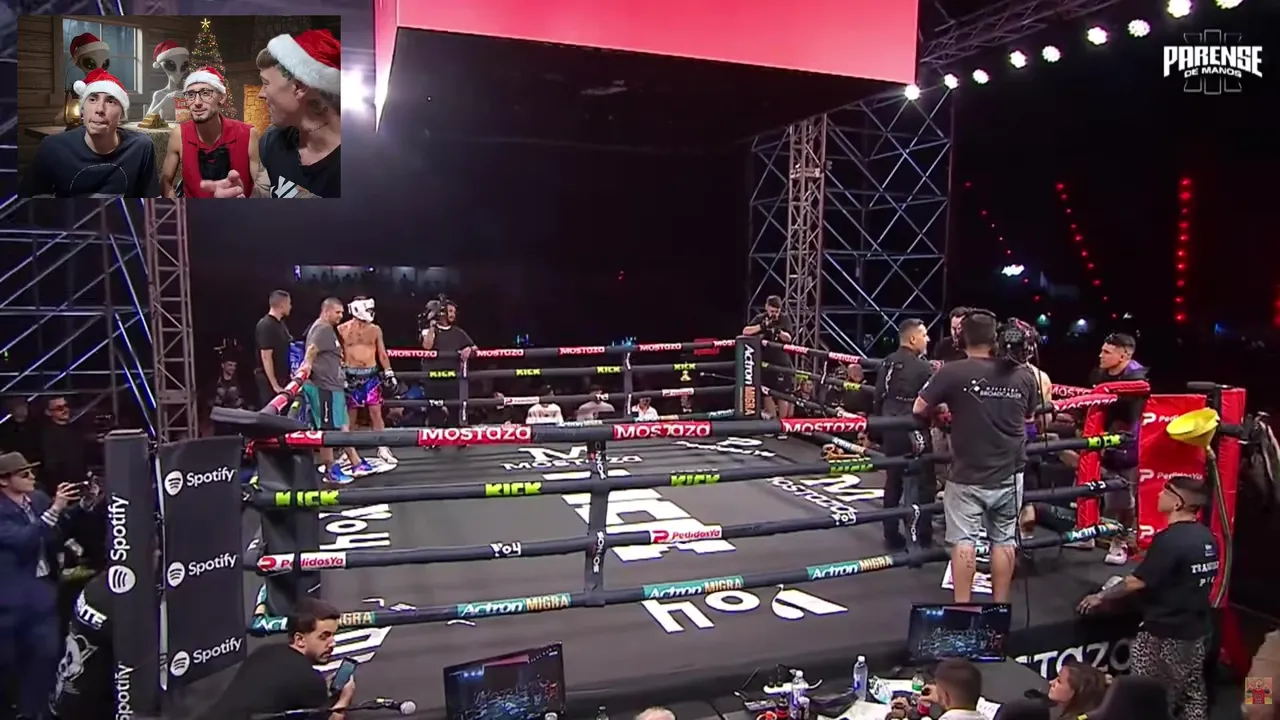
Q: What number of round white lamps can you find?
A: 9